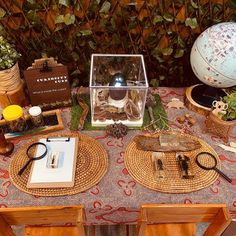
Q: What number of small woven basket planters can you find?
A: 1